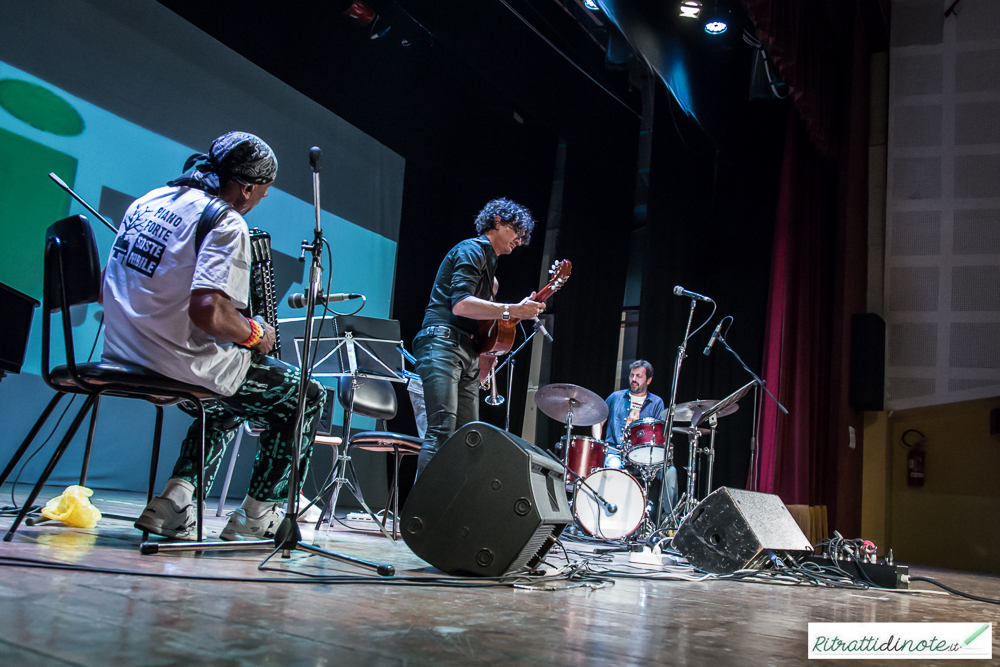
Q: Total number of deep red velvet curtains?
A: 1